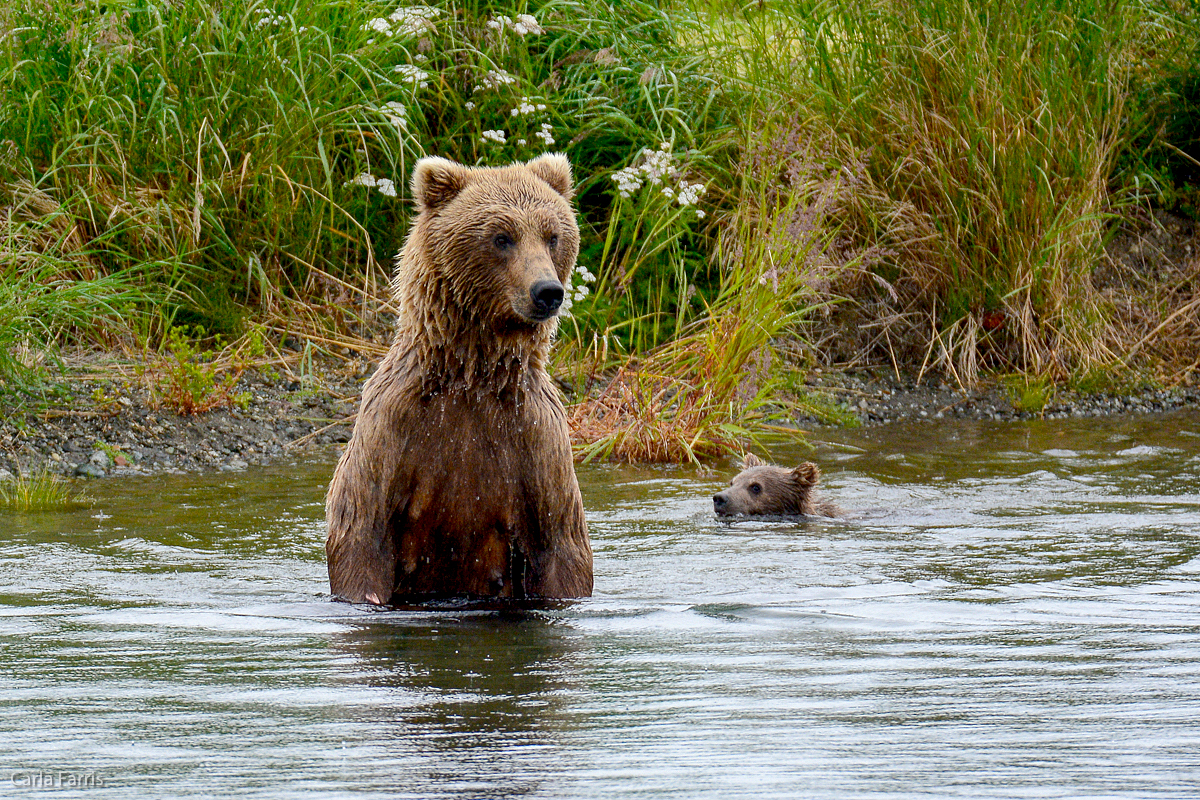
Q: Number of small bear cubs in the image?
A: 1